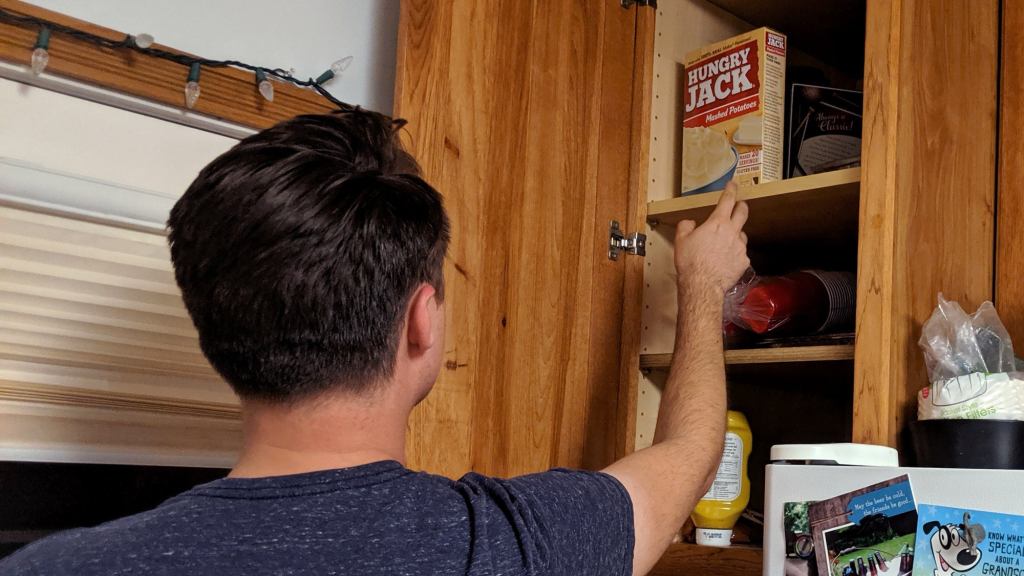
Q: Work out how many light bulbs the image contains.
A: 5